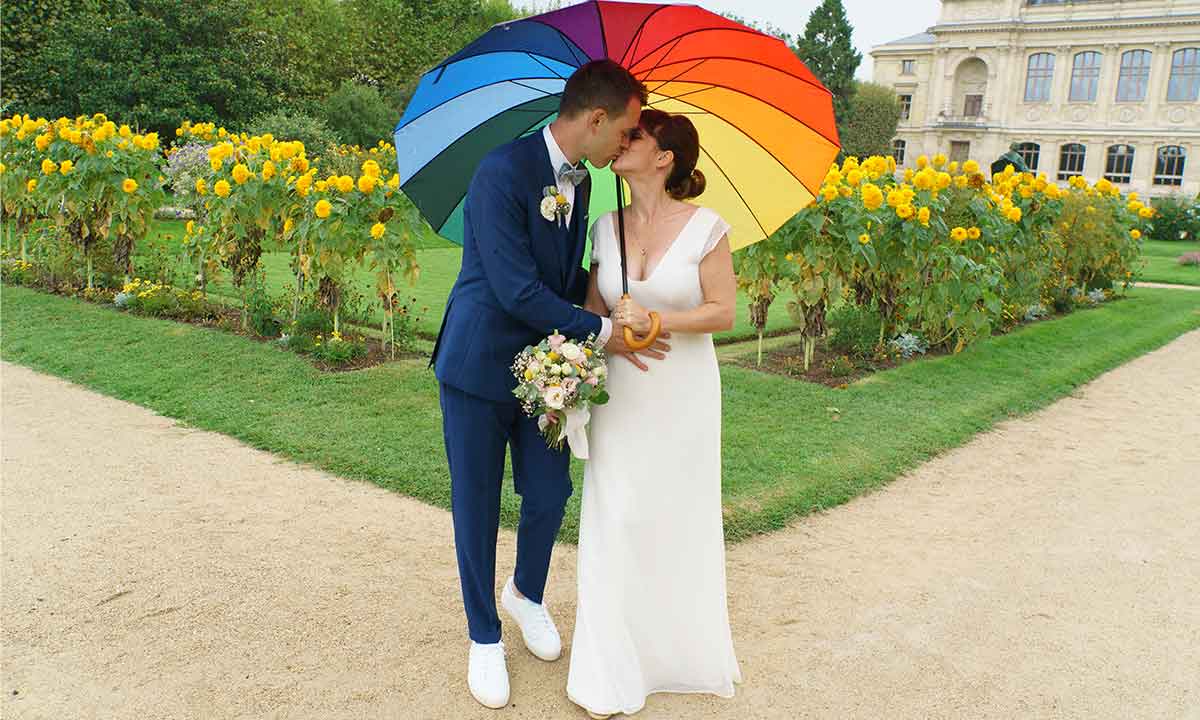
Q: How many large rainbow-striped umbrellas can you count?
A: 1